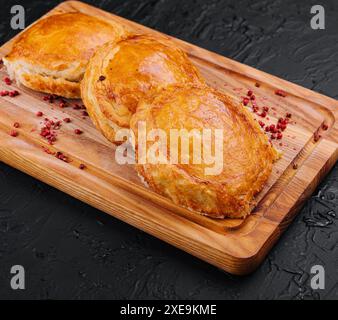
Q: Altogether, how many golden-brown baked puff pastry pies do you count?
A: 3